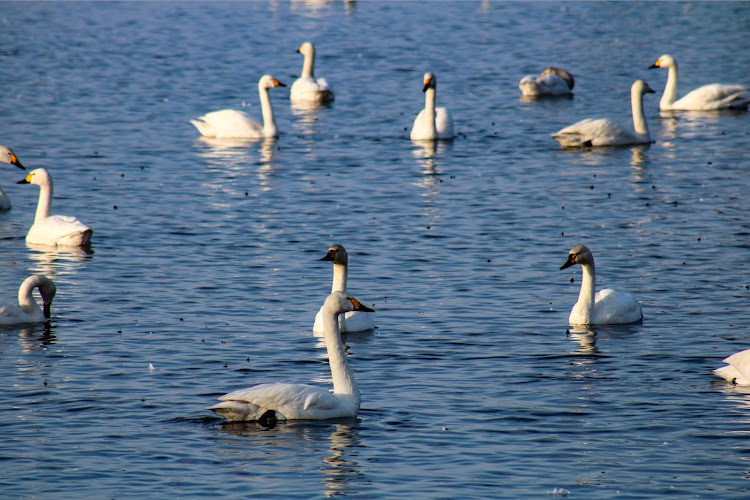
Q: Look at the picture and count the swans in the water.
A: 13